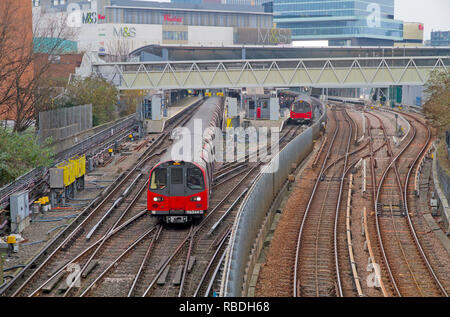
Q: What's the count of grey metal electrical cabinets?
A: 1